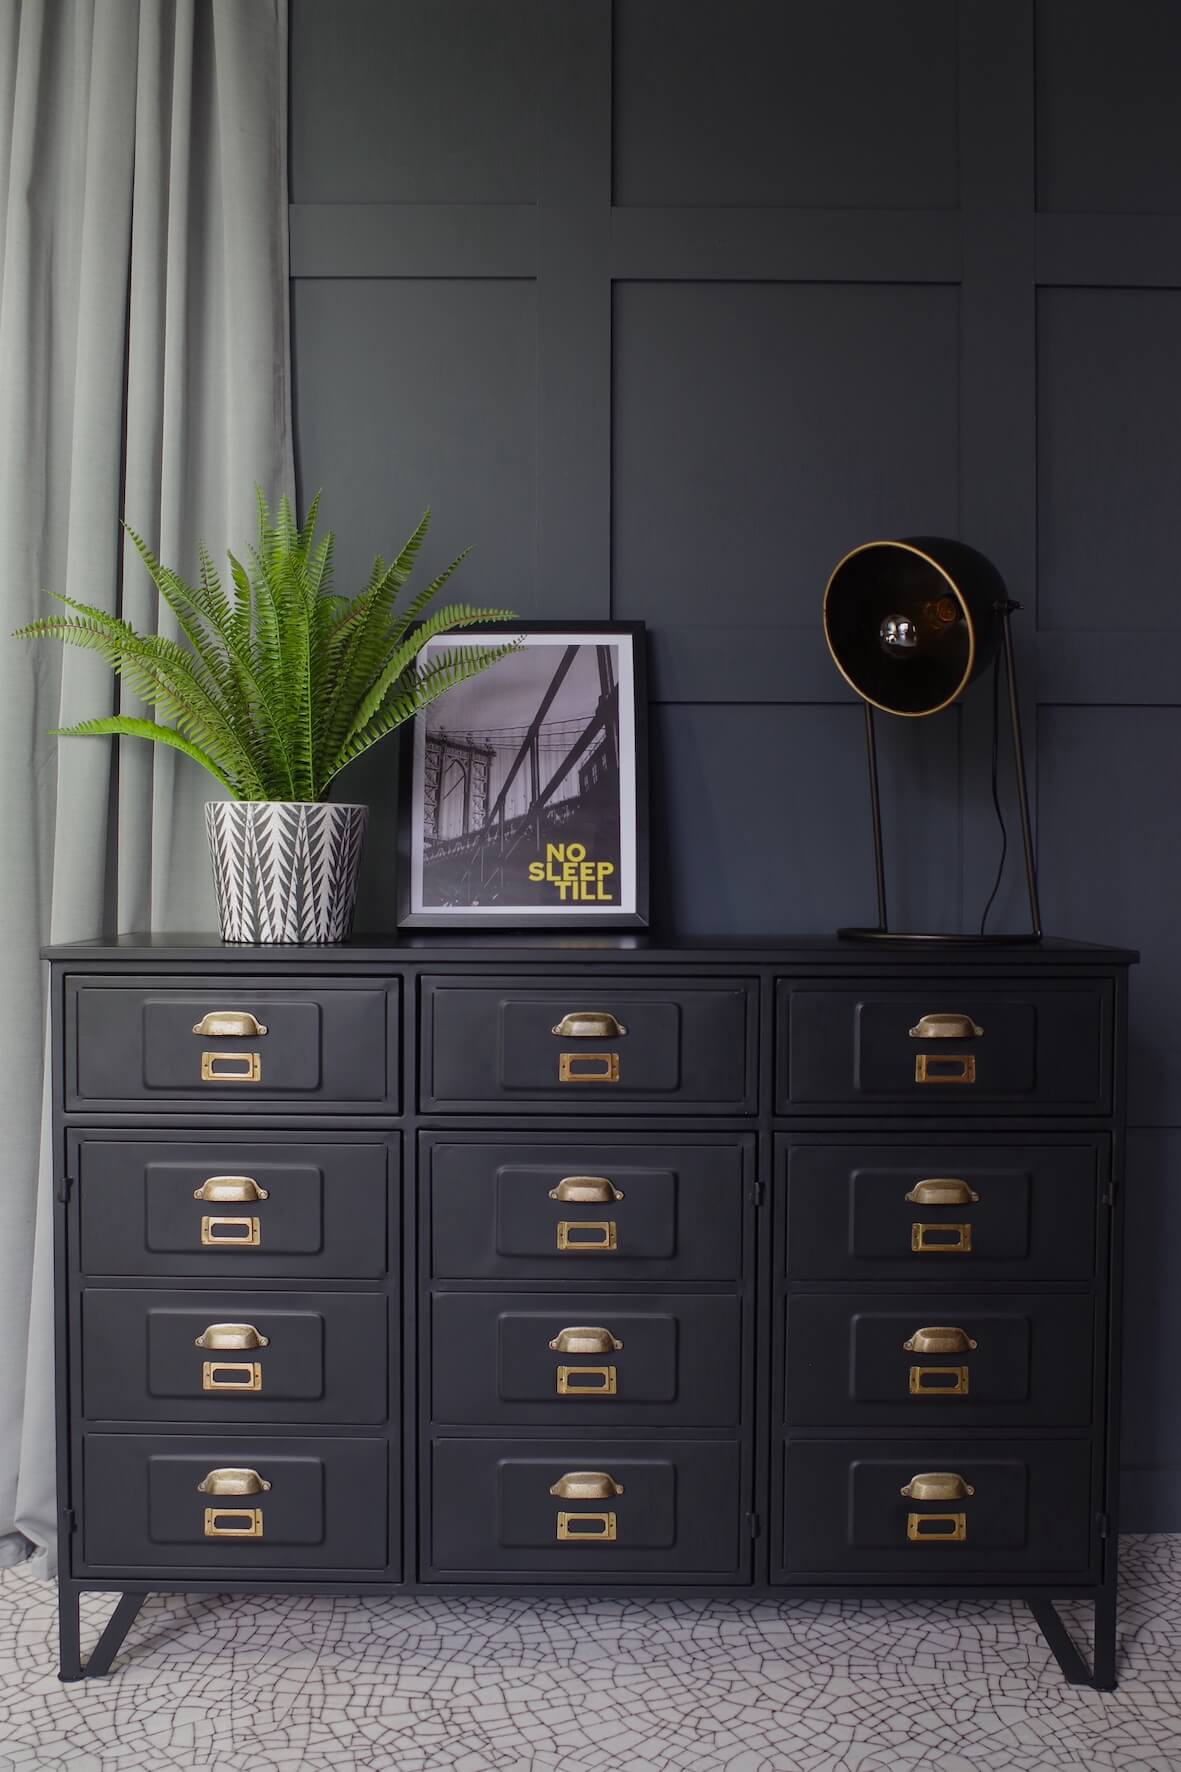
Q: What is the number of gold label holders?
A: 12